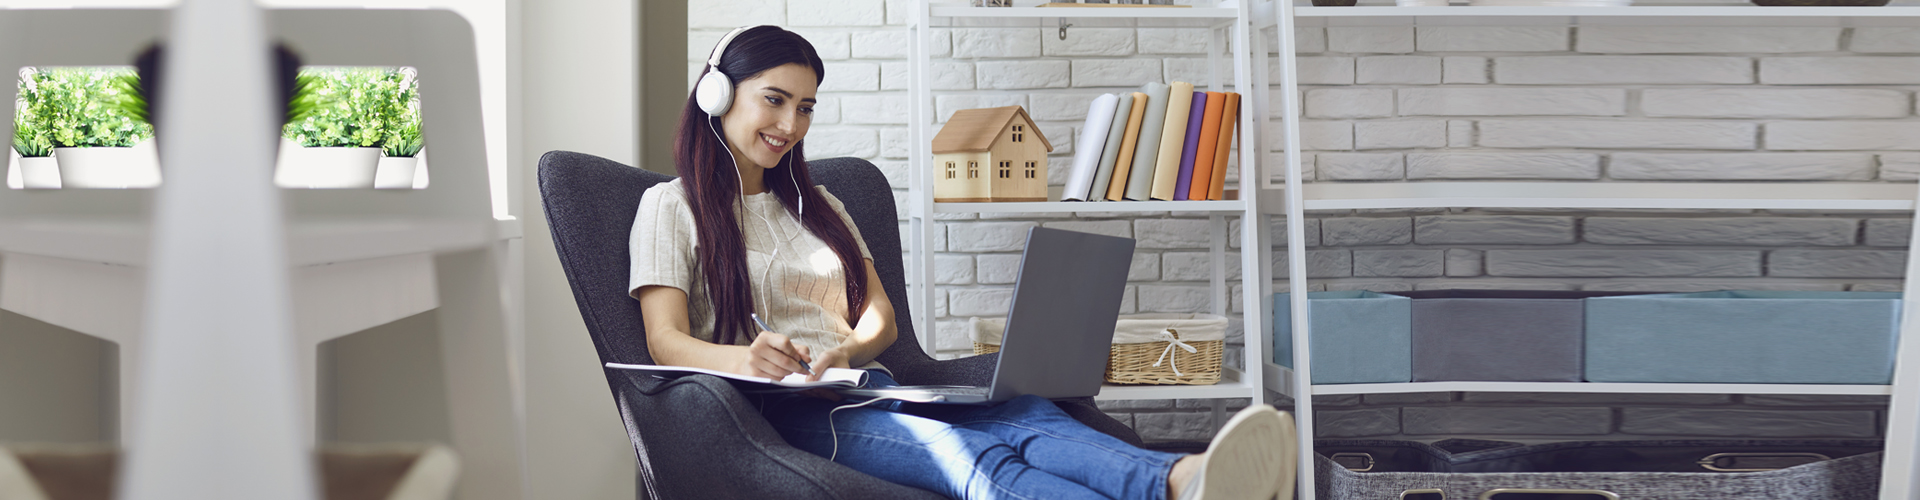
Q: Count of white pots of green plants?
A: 4